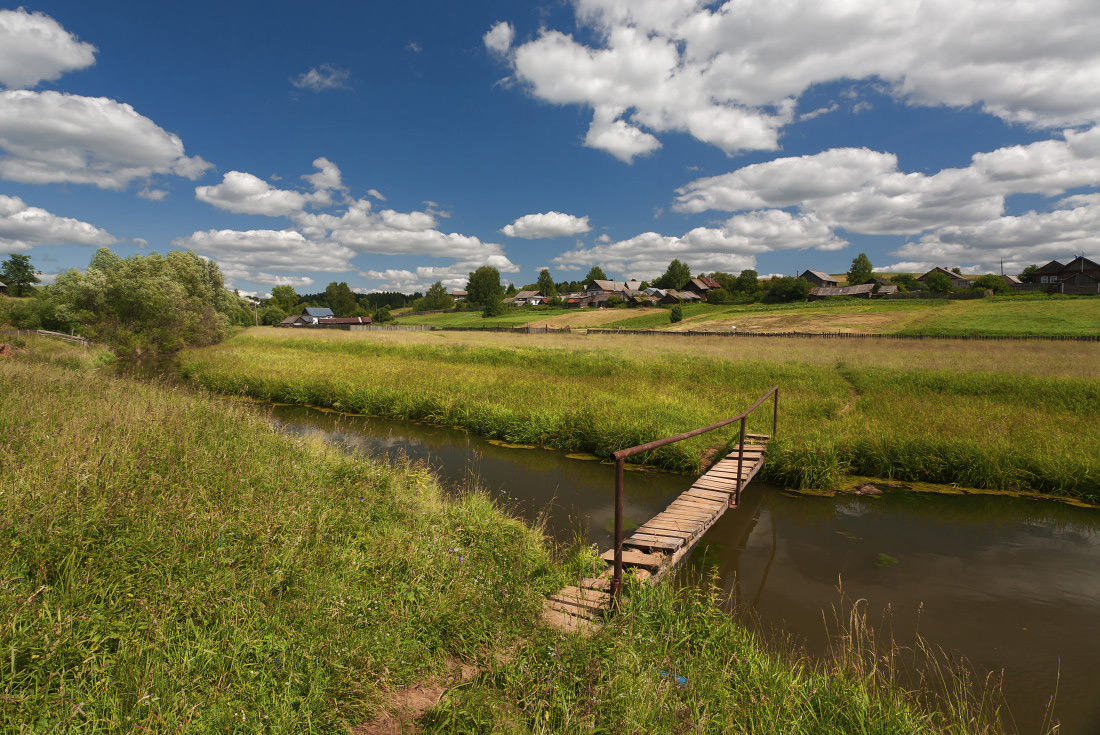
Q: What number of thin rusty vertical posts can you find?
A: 3